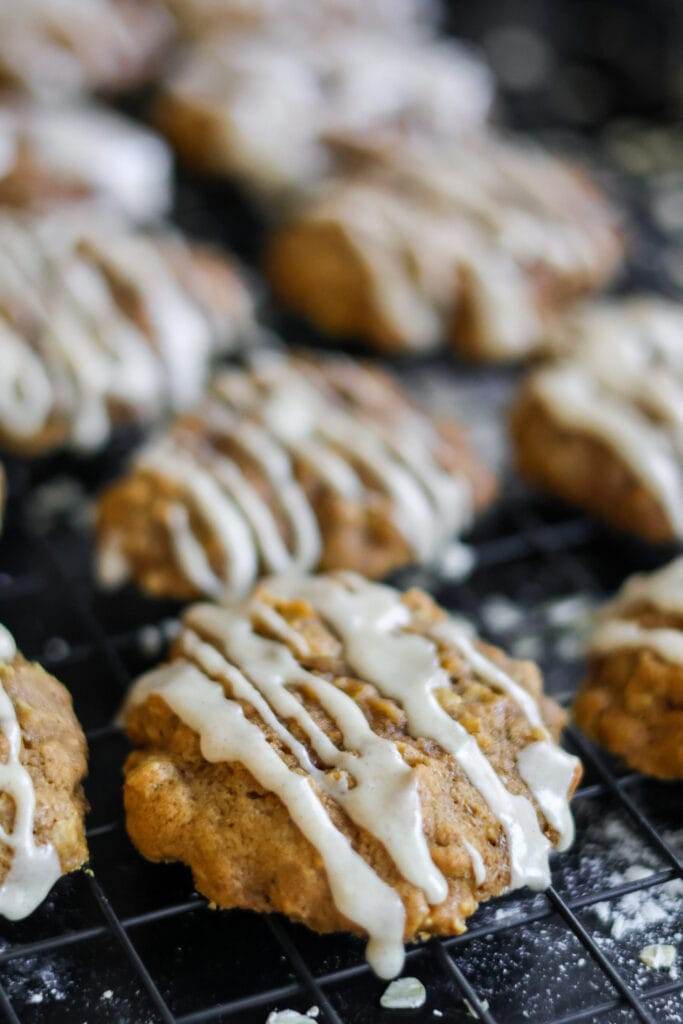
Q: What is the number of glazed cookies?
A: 11